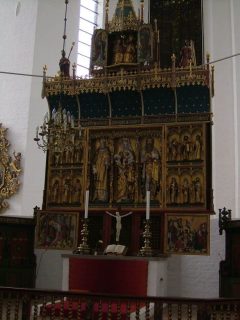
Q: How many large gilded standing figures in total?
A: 3